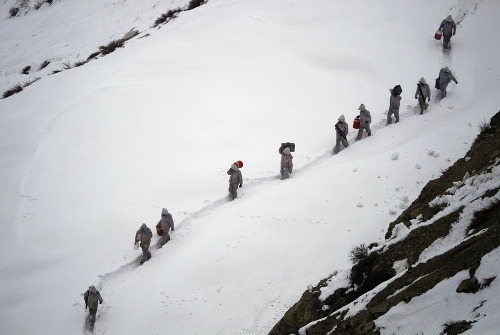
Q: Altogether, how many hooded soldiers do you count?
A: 11